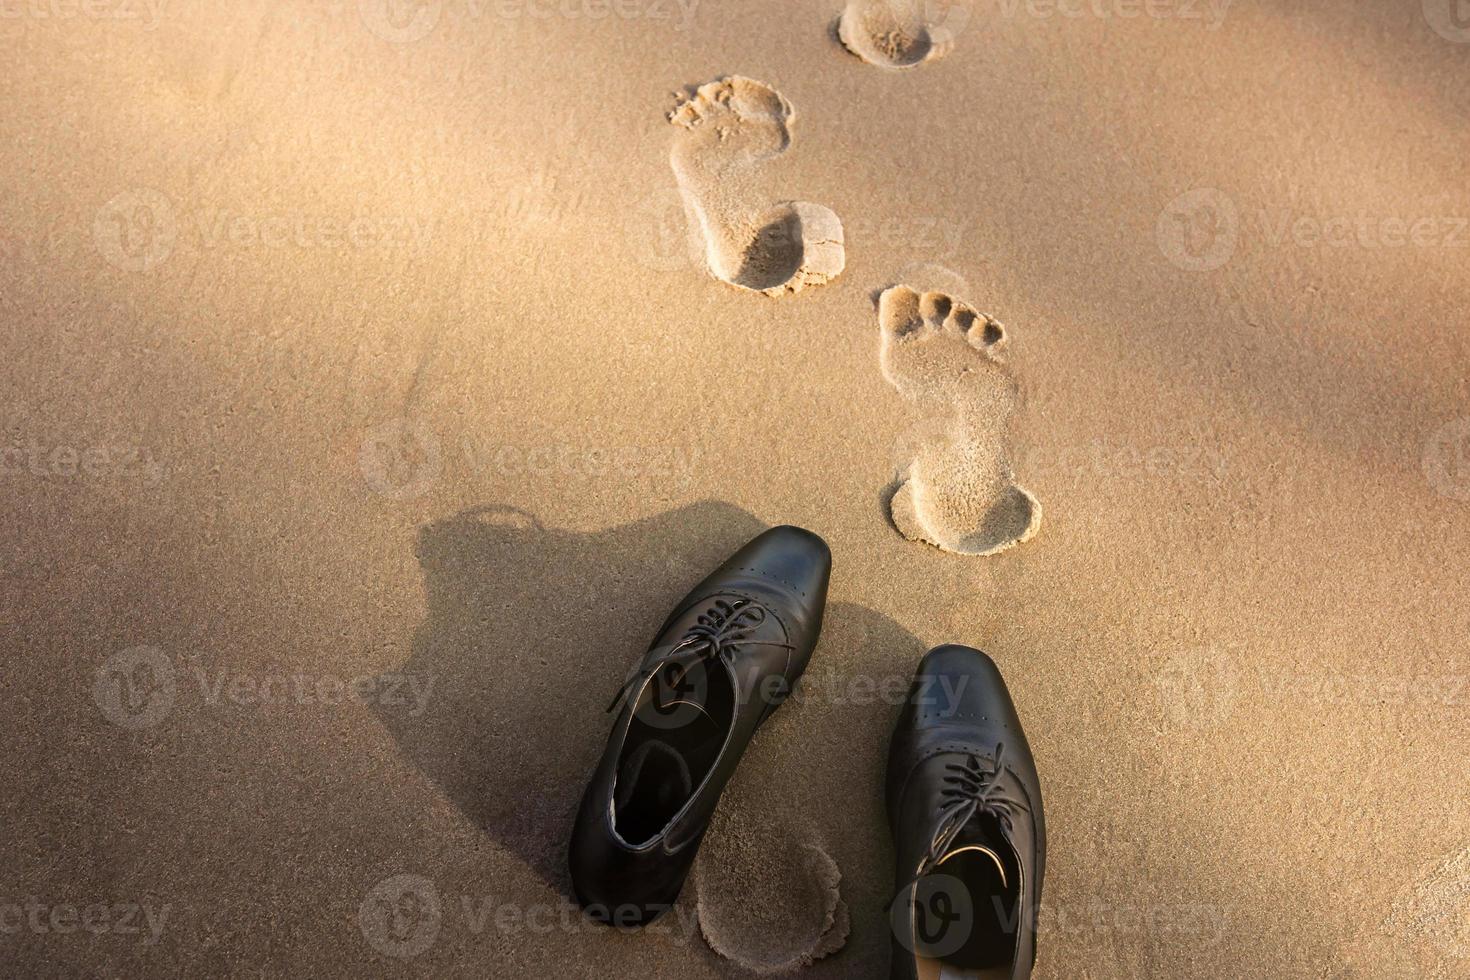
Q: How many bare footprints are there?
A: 4